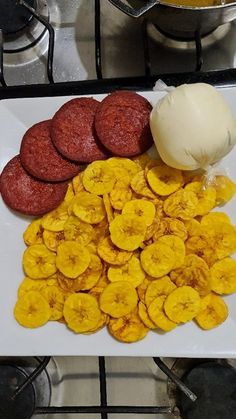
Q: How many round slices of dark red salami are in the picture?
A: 4